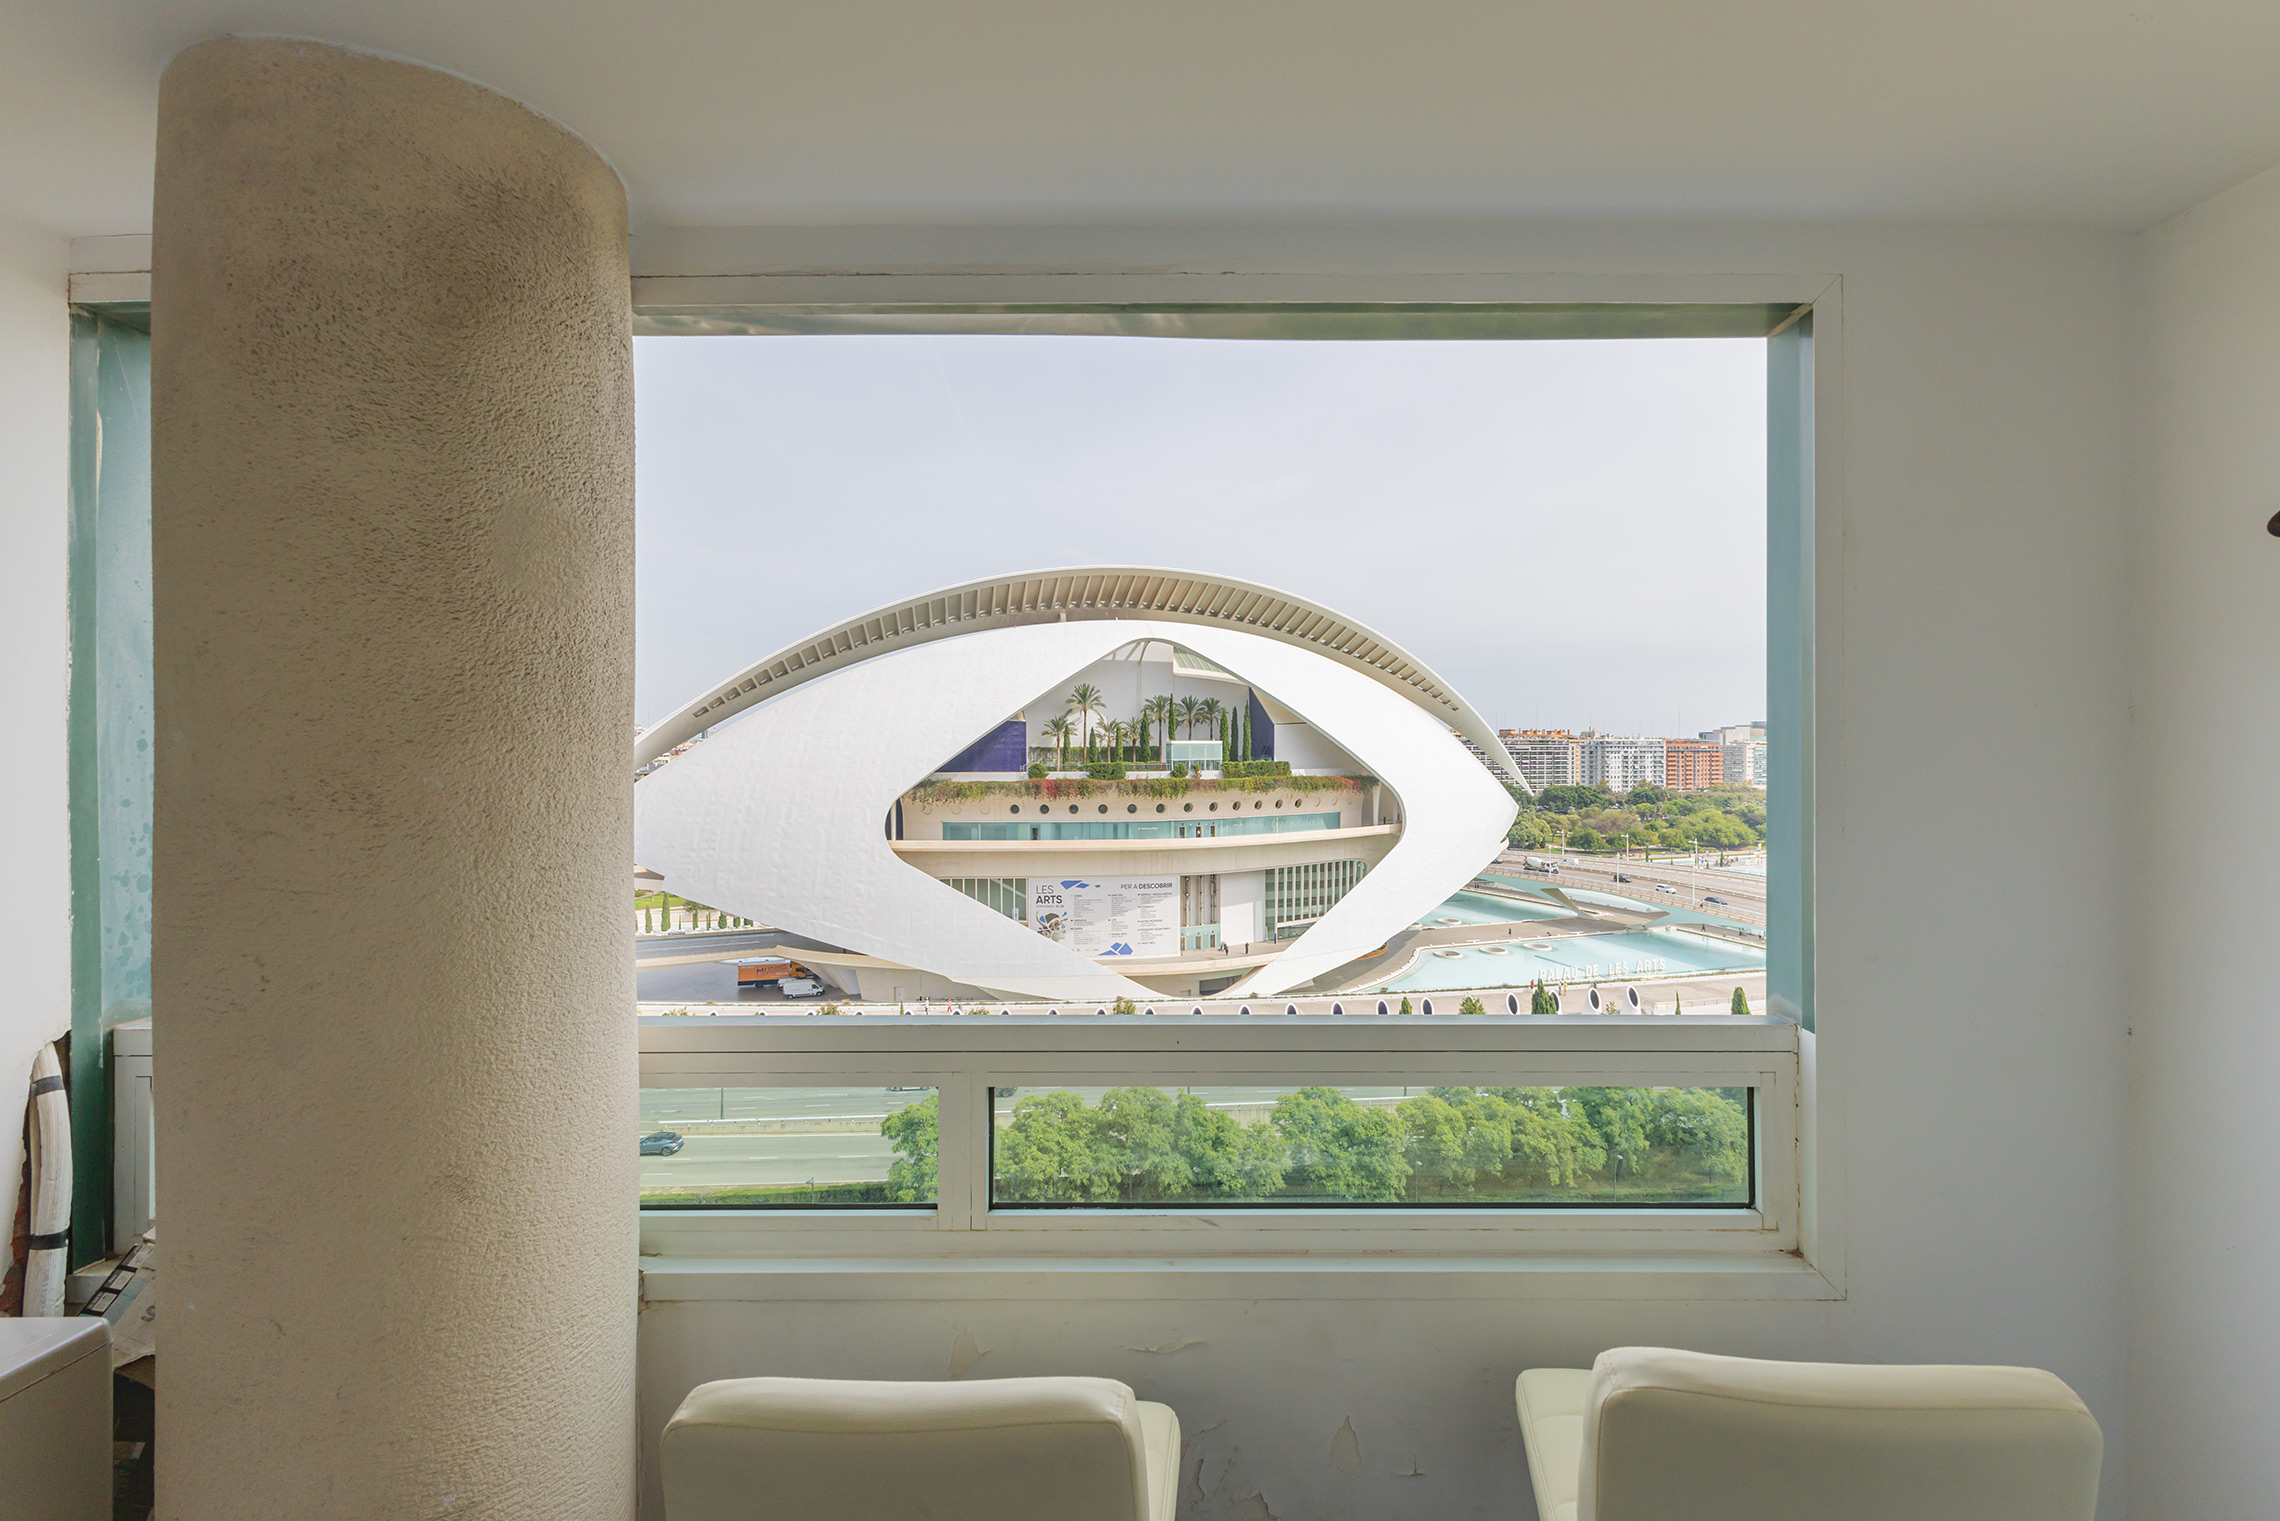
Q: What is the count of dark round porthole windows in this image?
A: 12